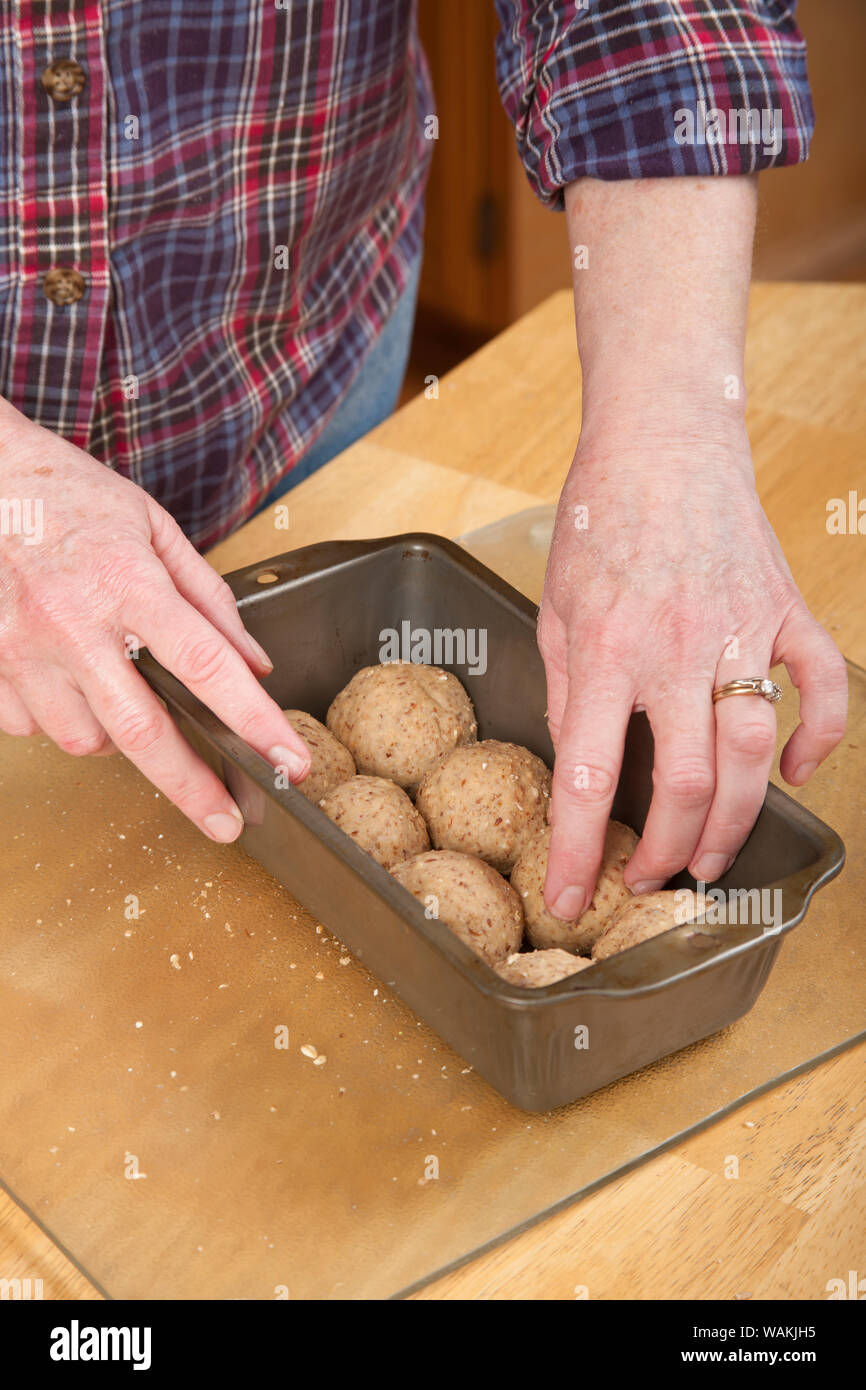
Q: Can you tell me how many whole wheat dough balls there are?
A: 8